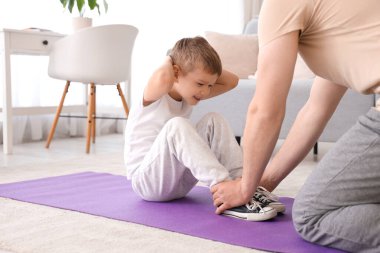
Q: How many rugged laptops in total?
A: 0